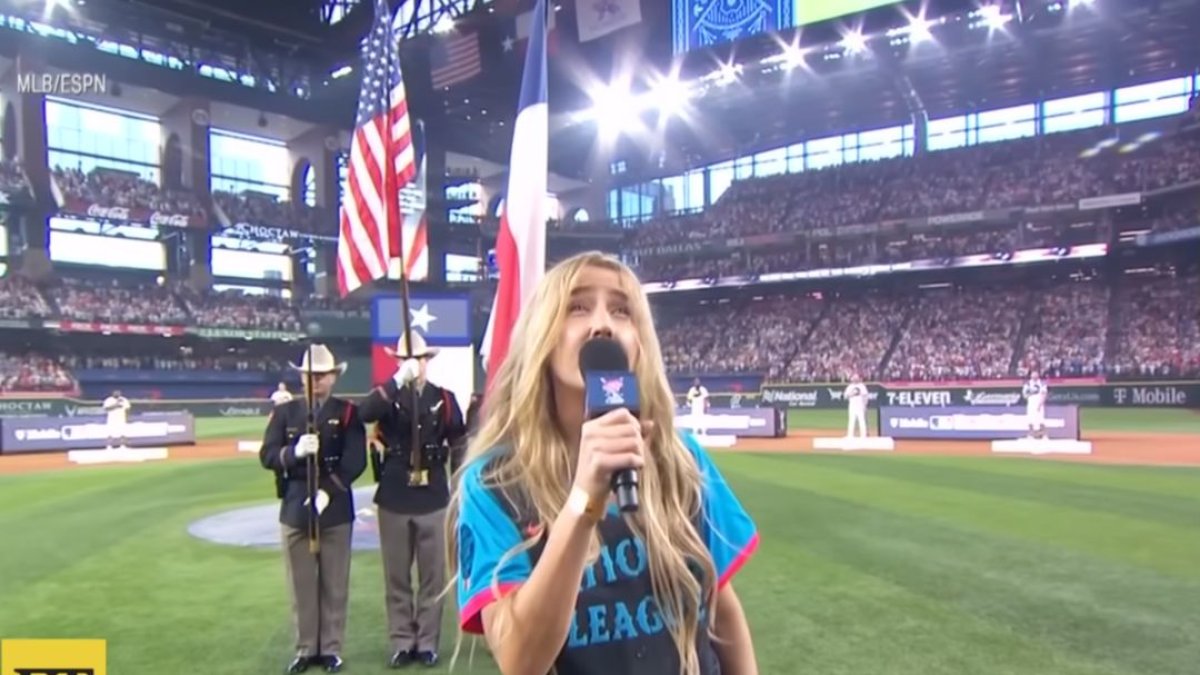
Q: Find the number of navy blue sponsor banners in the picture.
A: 3